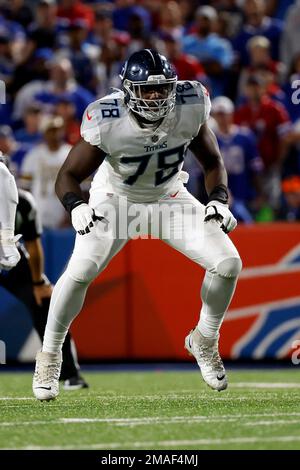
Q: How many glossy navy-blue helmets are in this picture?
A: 1